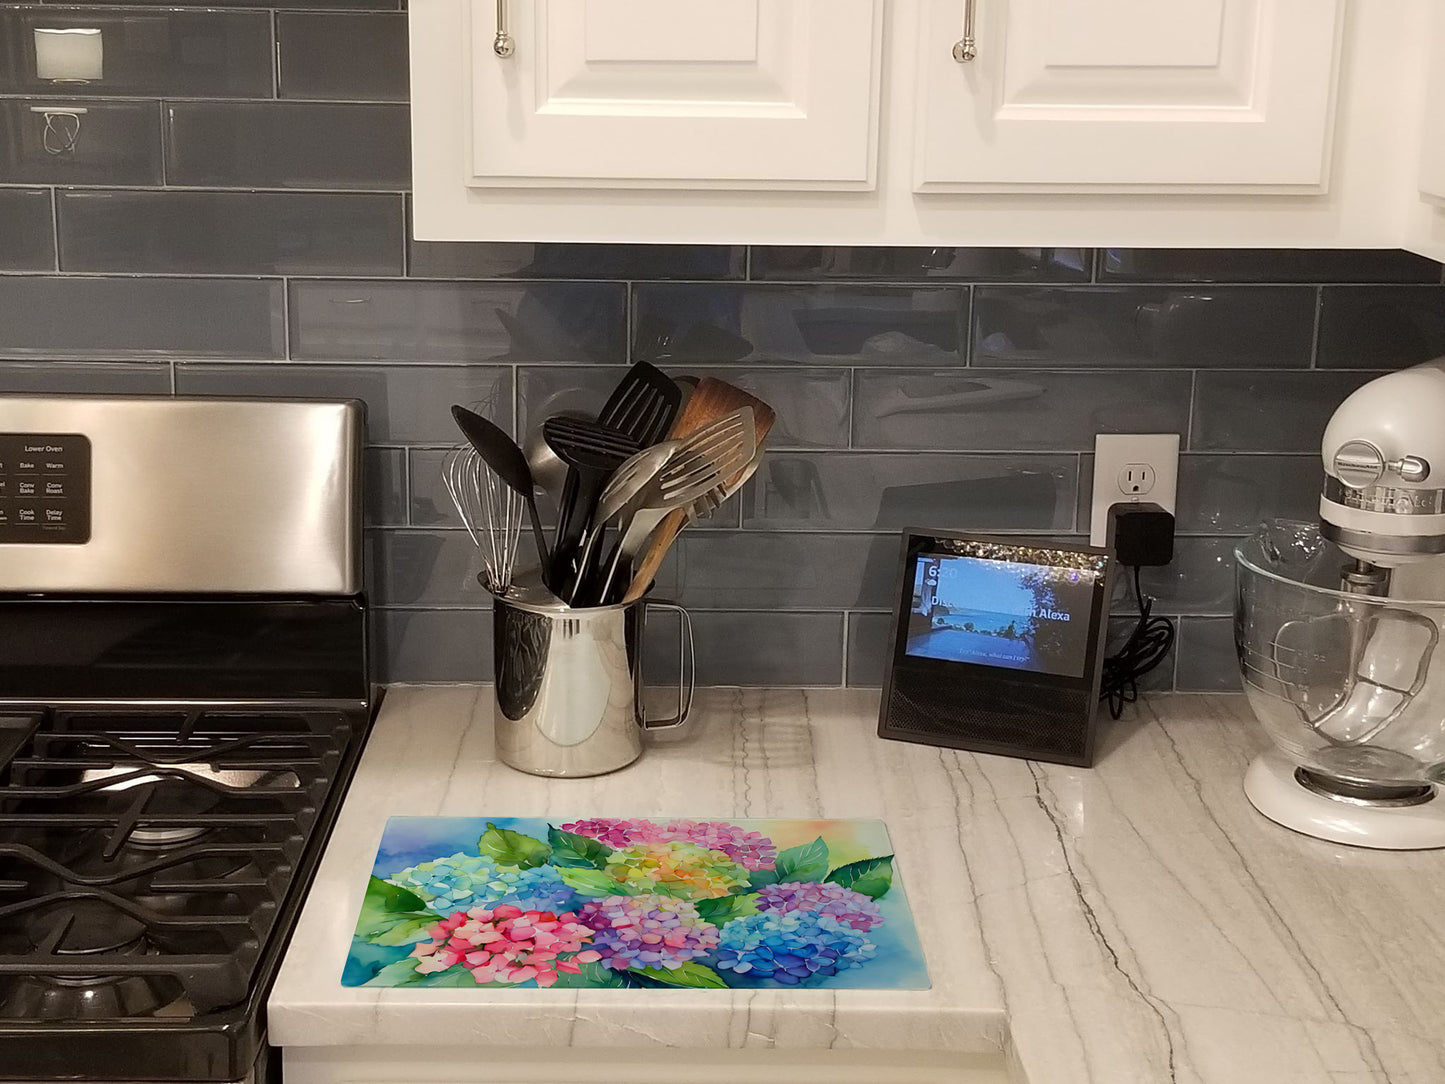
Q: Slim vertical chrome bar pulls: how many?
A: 2